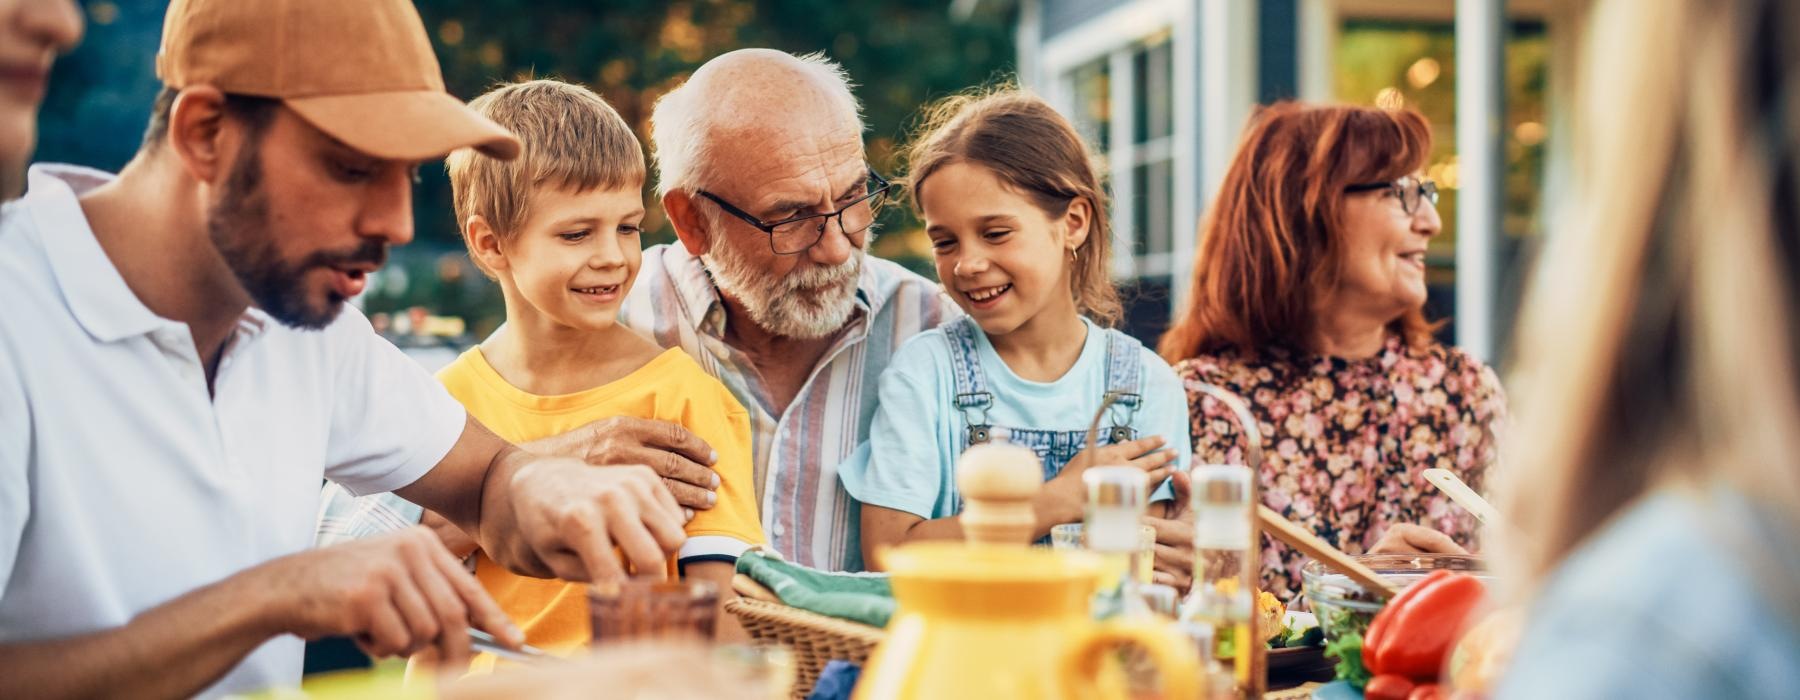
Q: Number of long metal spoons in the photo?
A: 0